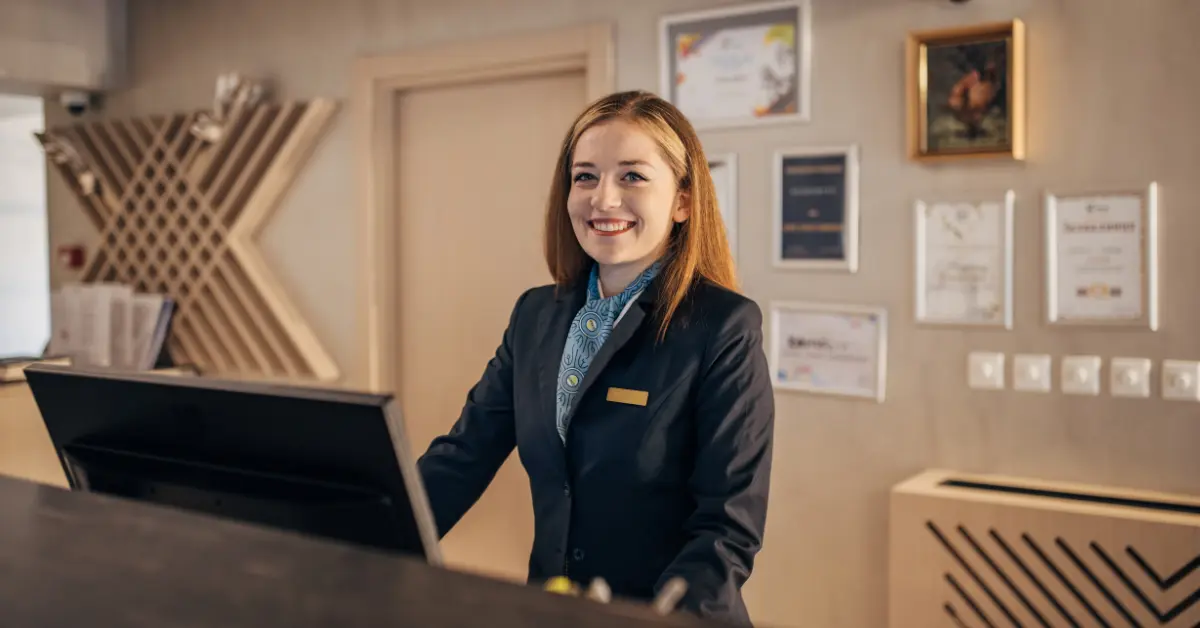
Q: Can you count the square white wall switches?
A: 5